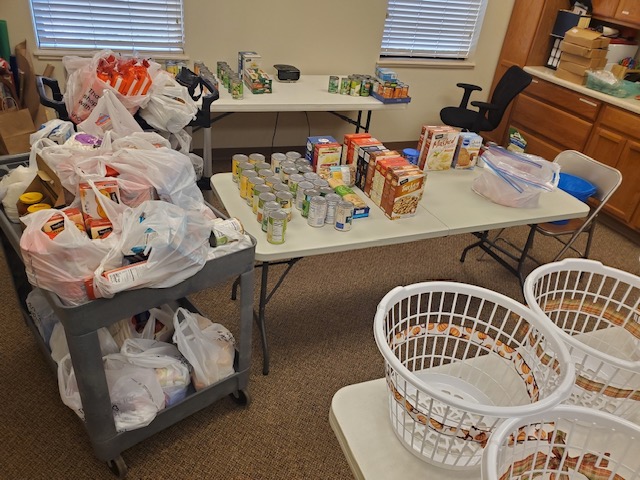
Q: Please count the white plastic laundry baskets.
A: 3